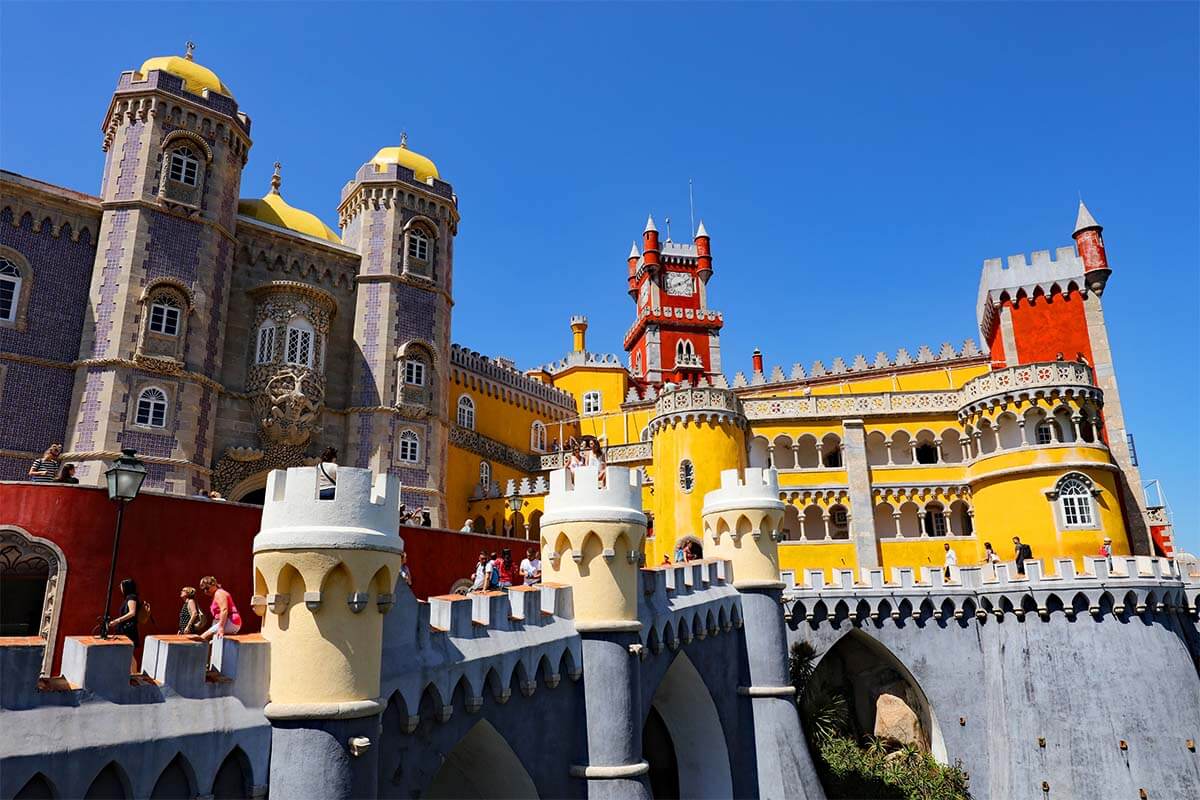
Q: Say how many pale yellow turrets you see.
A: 3